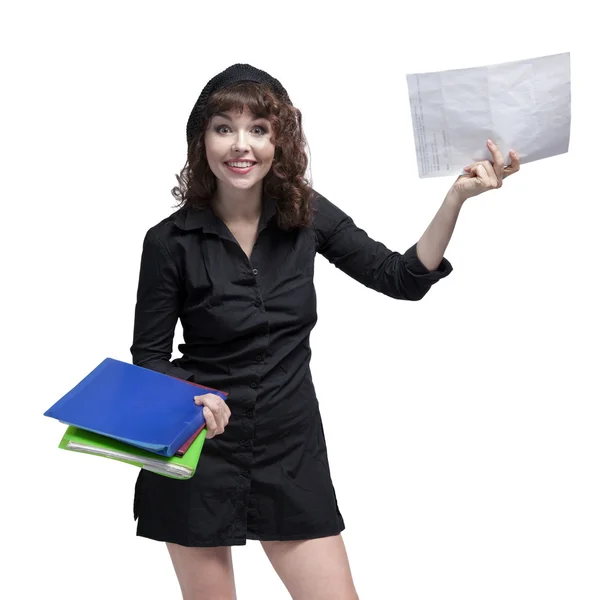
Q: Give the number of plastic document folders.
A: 3